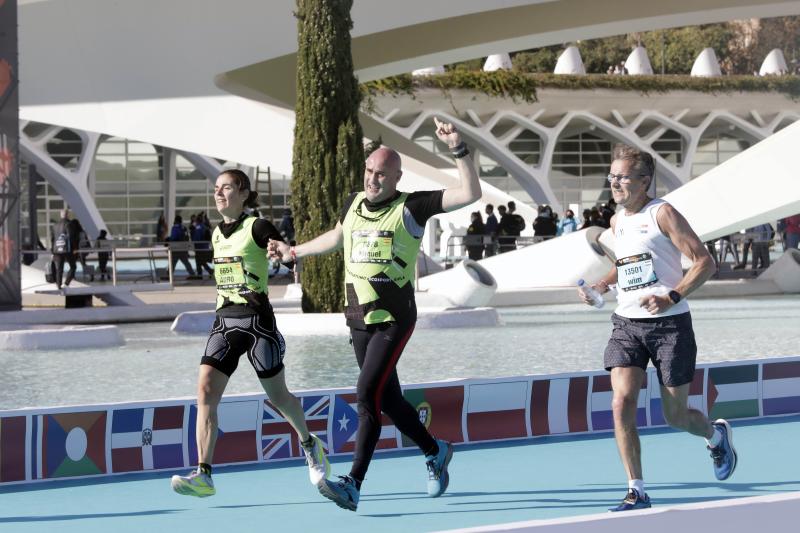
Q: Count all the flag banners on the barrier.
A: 13